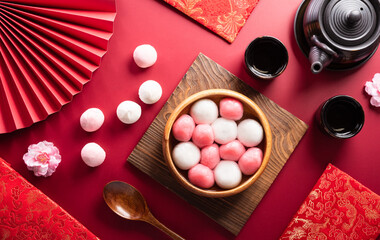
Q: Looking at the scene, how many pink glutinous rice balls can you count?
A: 7